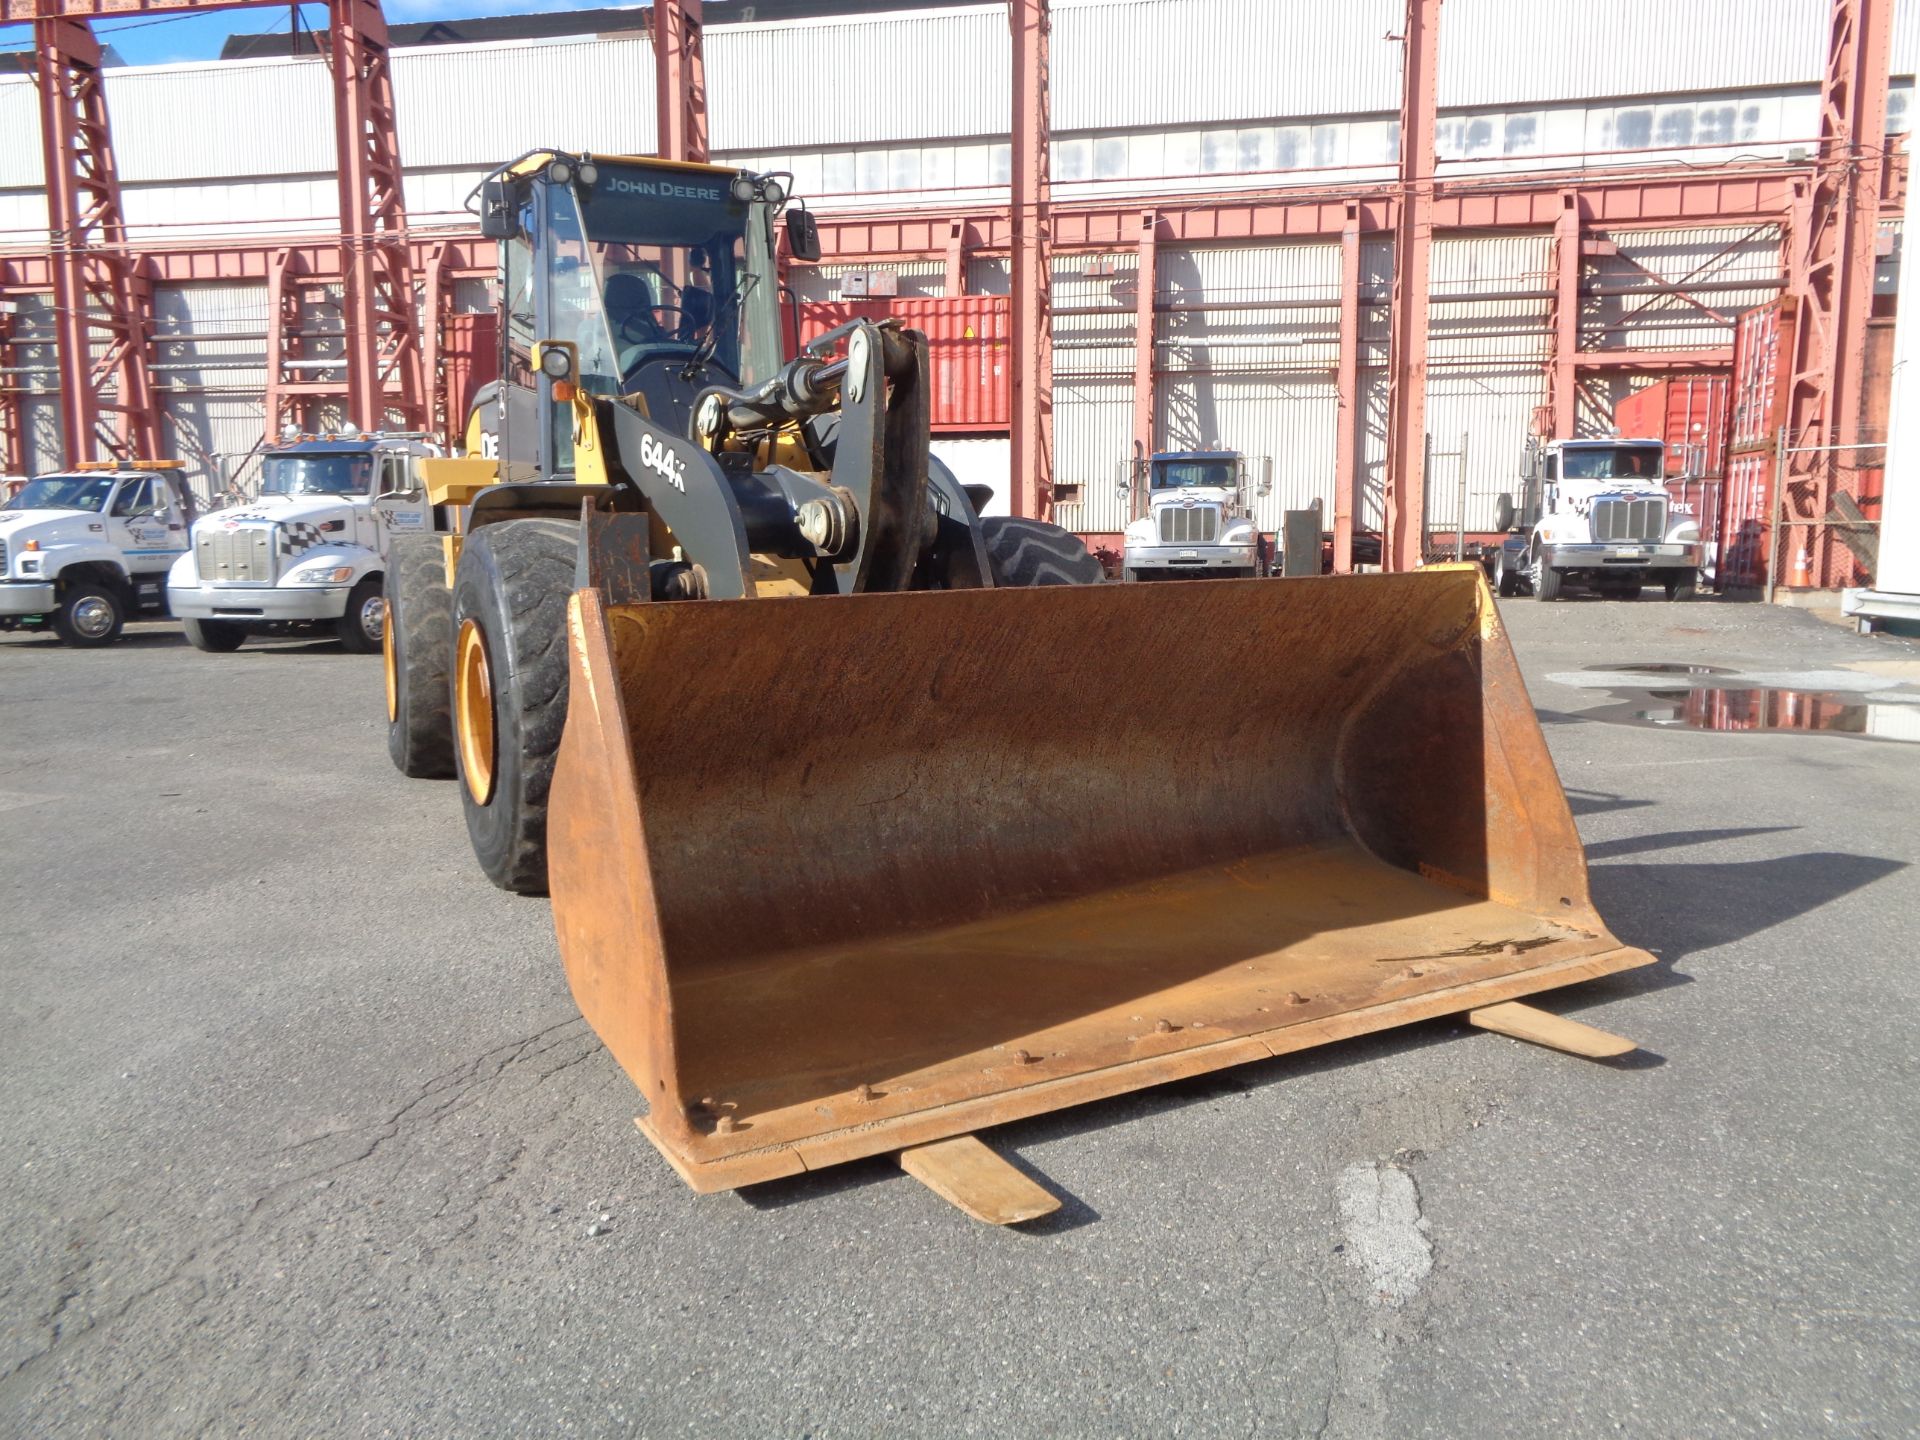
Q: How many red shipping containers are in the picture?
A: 5